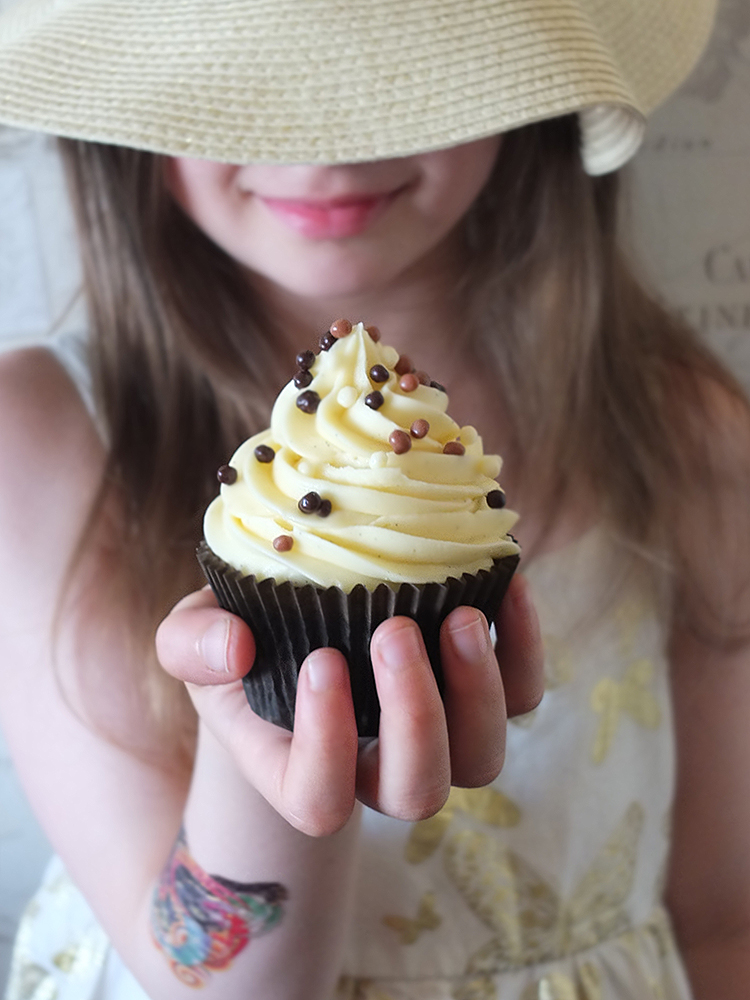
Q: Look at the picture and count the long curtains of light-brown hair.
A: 2